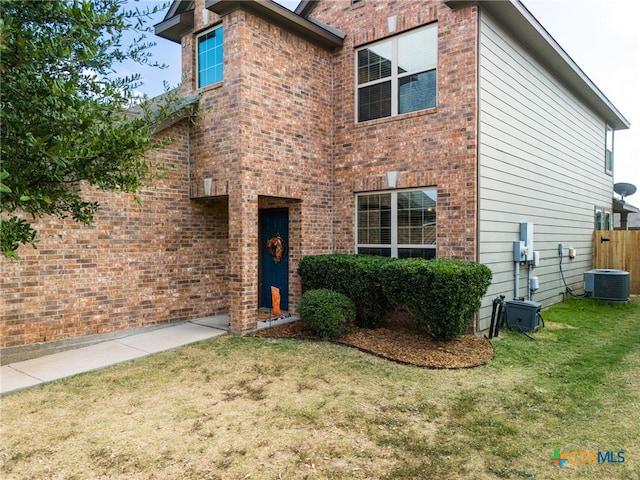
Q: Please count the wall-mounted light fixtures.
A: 0